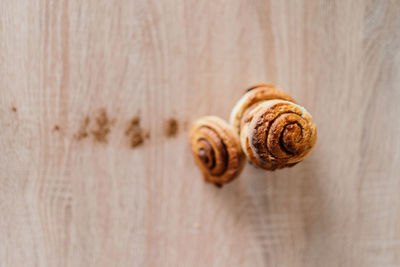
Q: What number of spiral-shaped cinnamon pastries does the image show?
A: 3